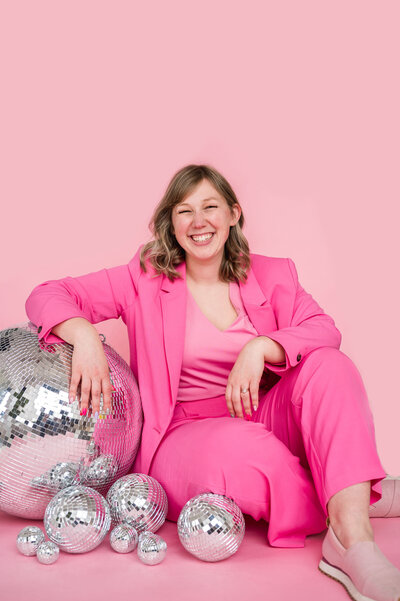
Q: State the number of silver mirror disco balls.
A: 8